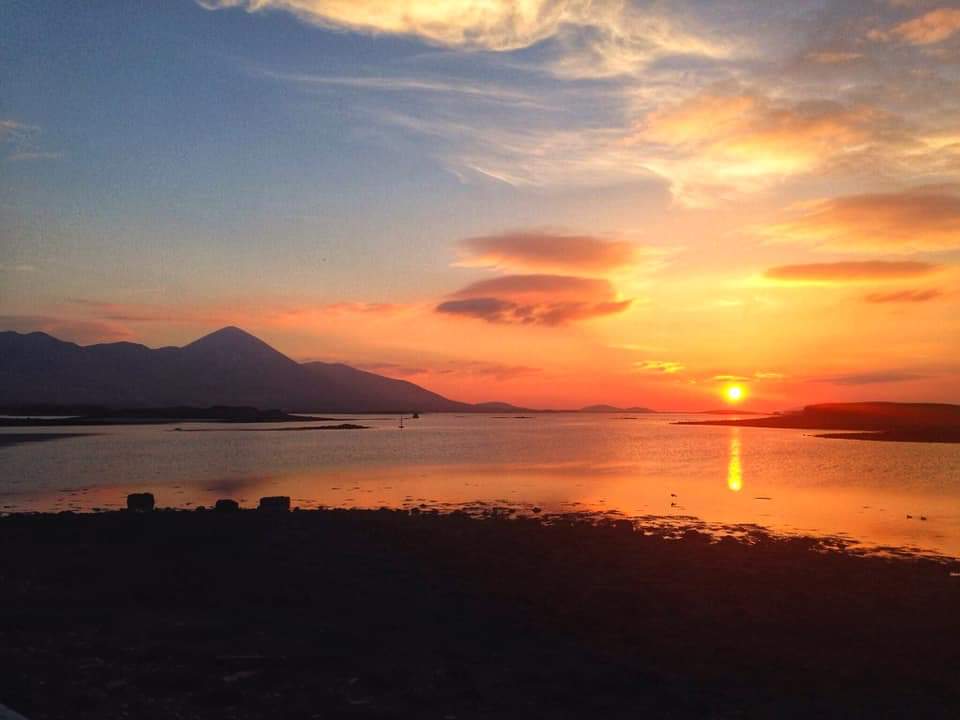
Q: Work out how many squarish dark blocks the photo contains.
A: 3